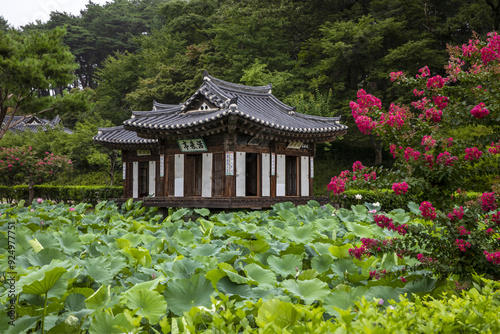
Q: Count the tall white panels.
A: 8